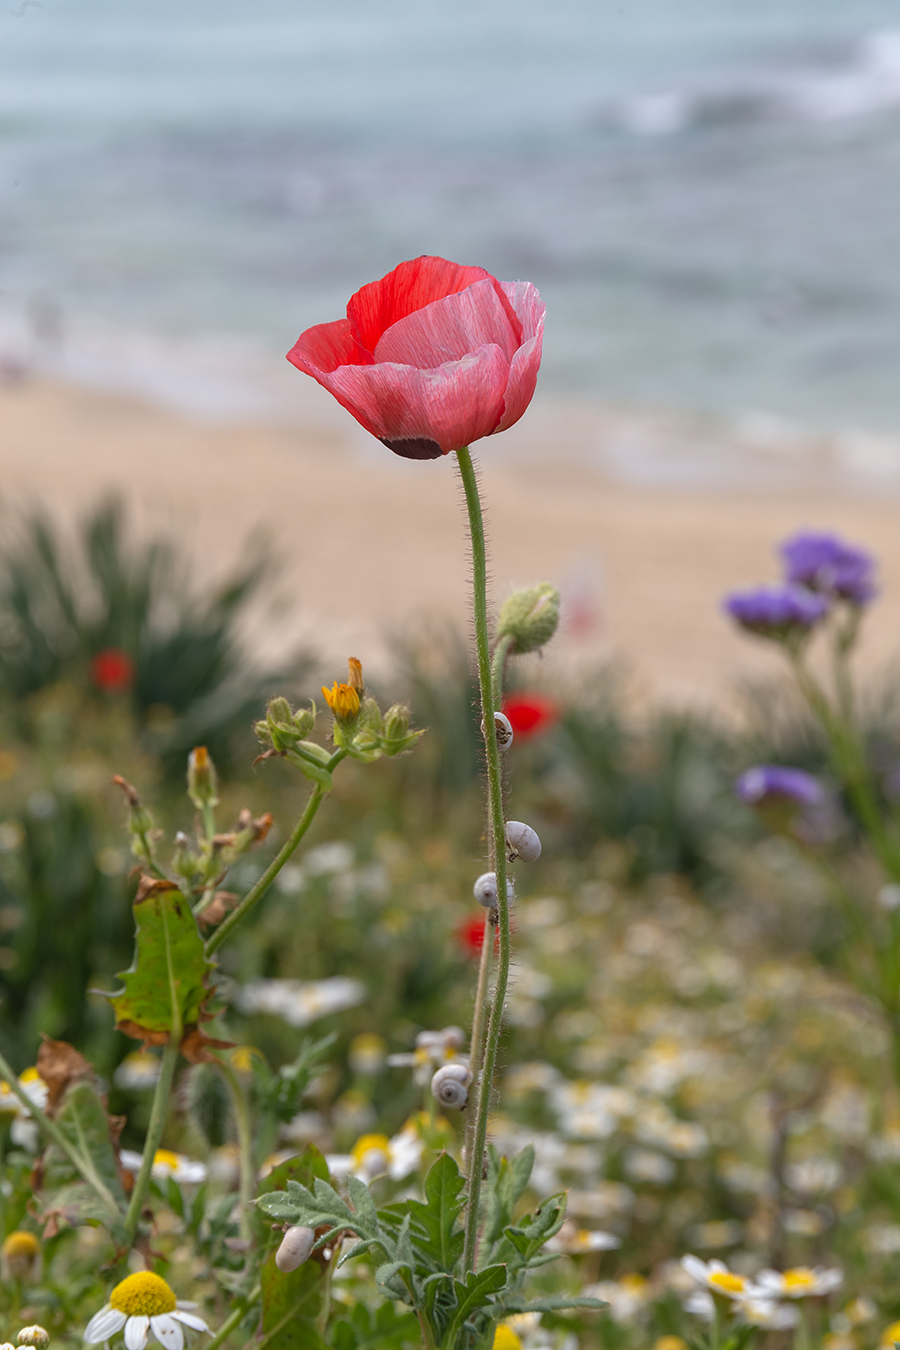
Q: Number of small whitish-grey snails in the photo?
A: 5